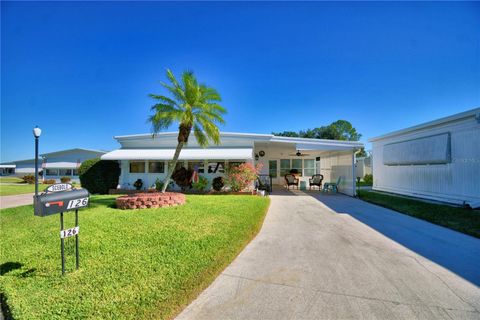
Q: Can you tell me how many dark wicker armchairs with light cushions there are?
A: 2